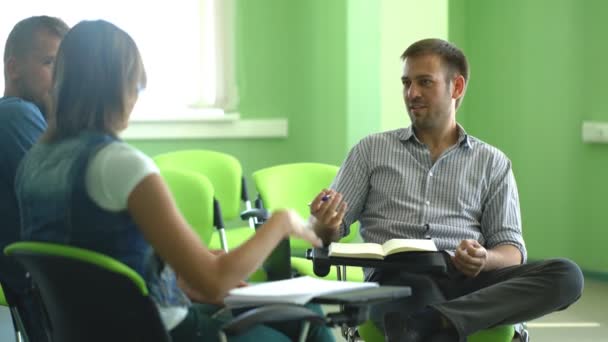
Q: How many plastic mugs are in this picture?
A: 0